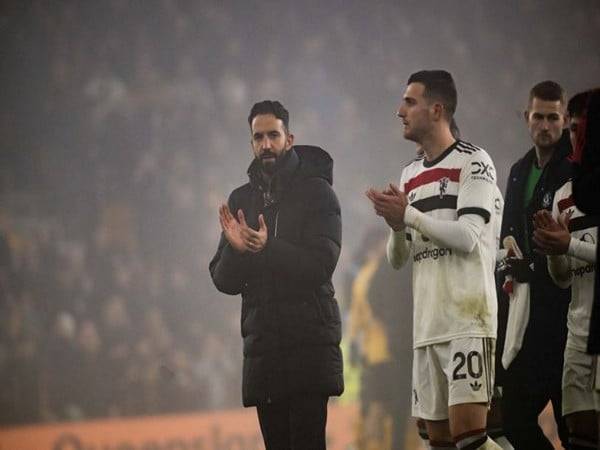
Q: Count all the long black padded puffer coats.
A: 1